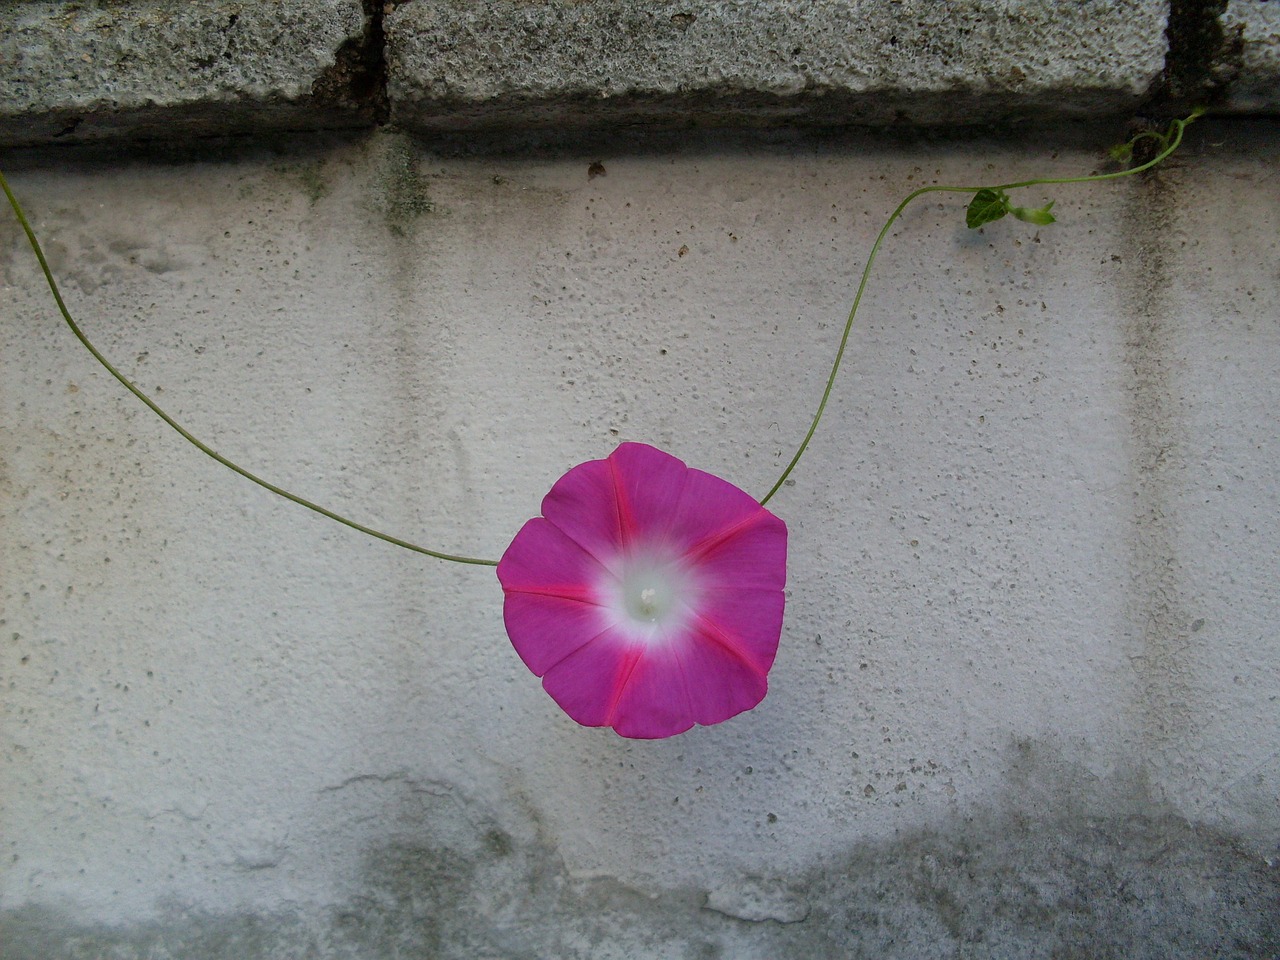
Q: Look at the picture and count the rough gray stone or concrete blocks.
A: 3